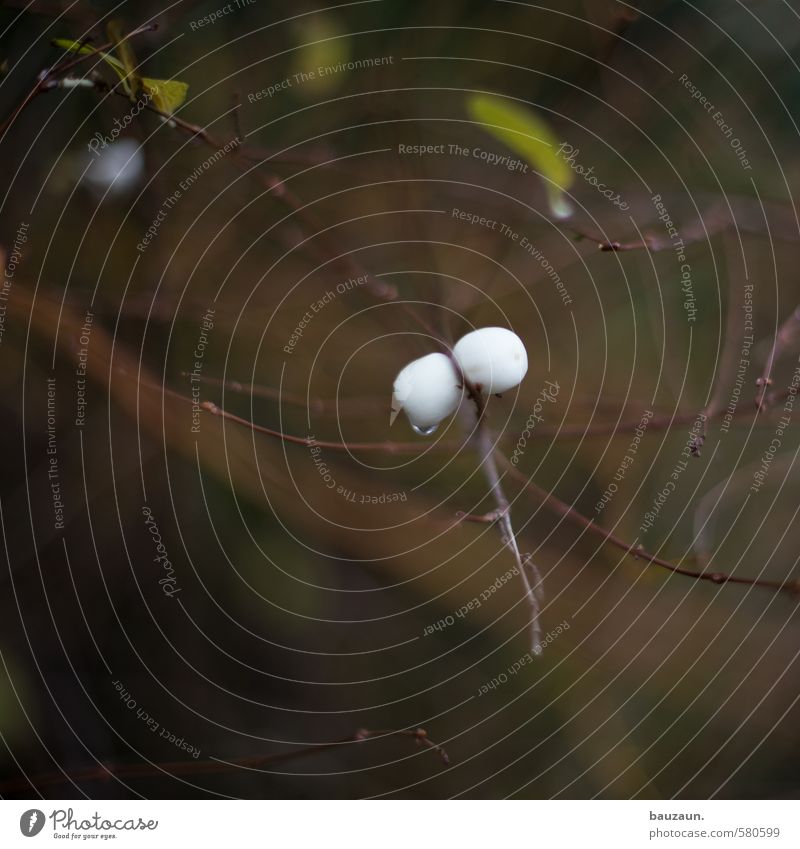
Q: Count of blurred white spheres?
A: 1